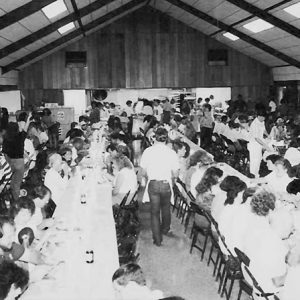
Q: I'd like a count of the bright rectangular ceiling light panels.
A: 5